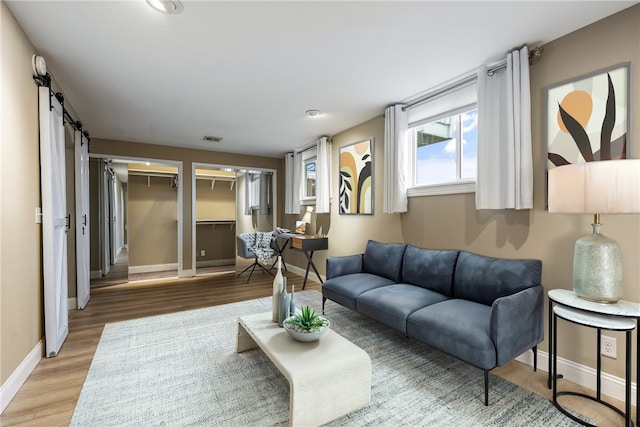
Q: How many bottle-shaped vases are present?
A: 3